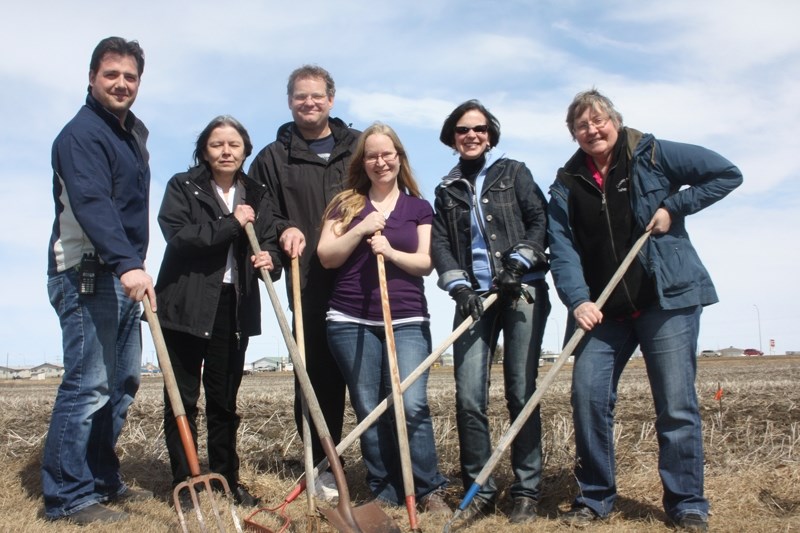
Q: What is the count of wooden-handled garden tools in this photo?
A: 6